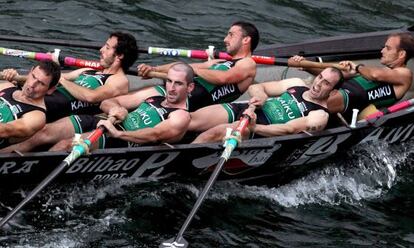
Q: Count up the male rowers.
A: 6